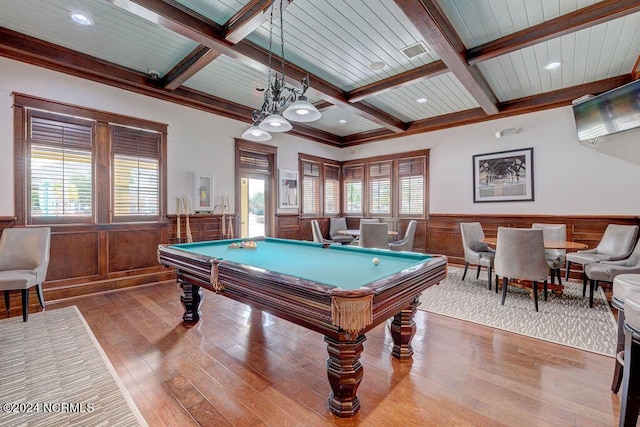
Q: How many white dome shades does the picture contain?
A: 3